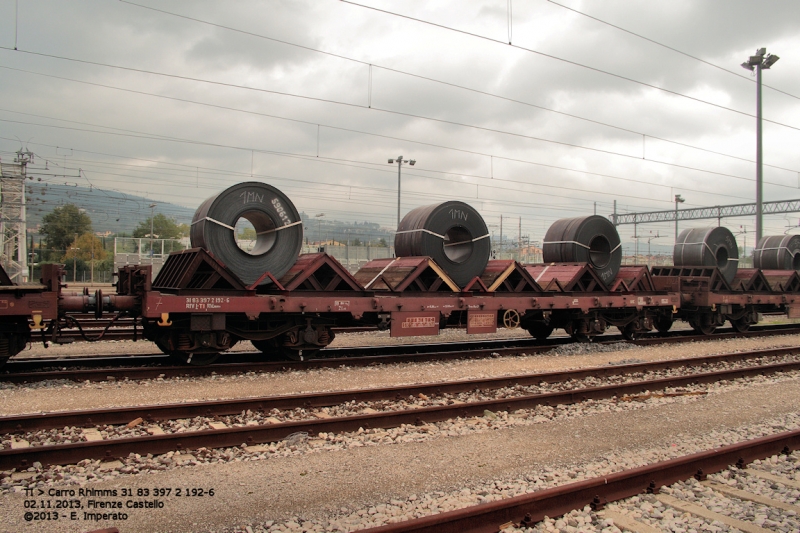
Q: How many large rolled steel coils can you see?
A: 5